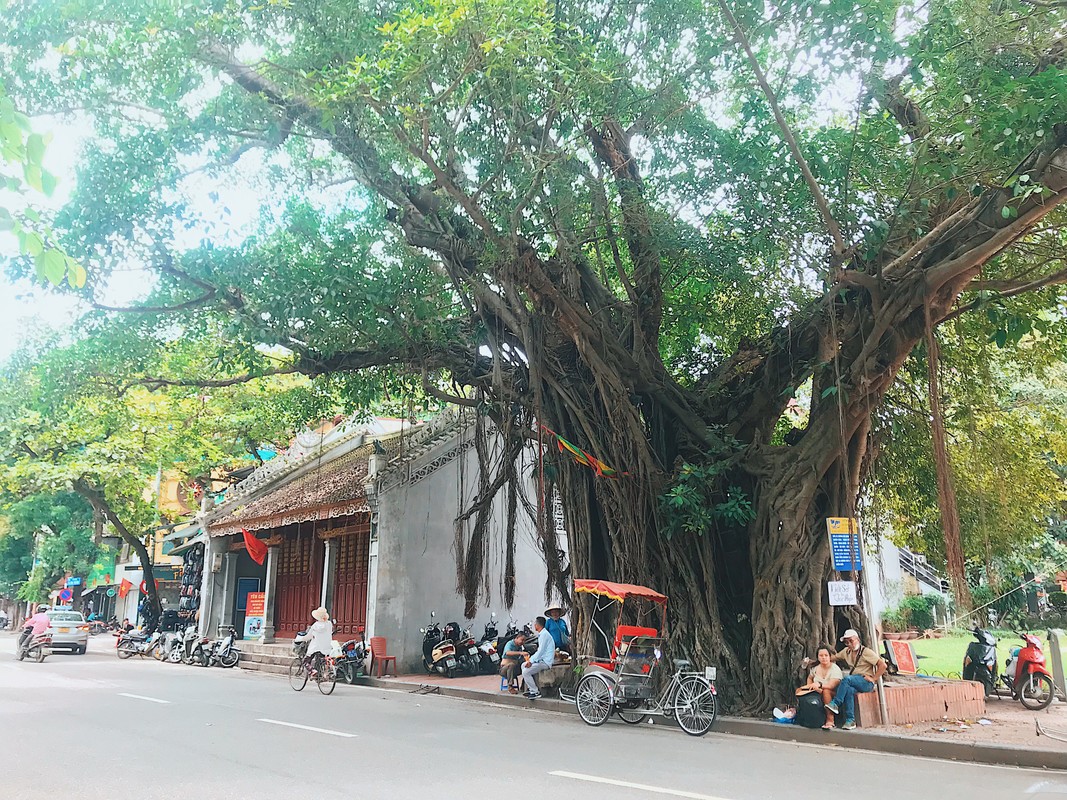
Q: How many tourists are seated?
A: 2